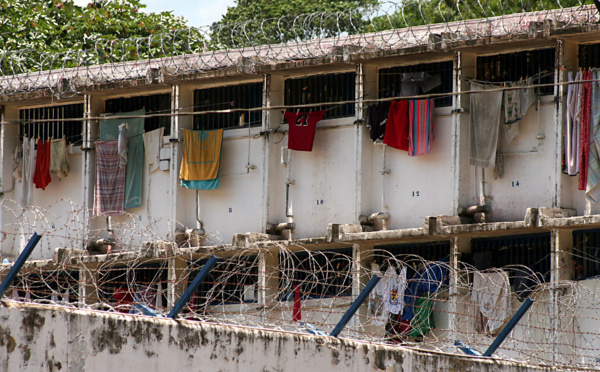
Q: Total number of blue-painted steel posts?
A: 4